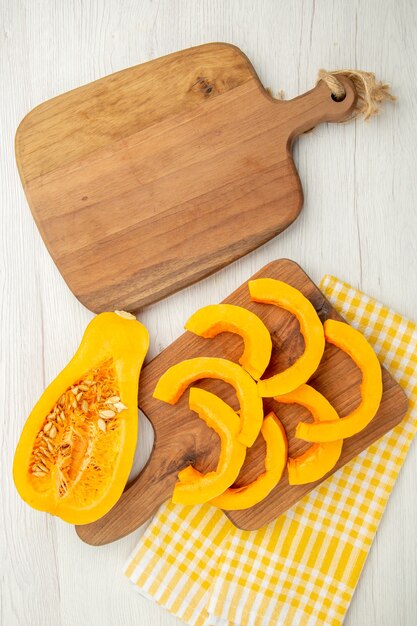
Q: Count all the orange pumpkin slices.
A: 7